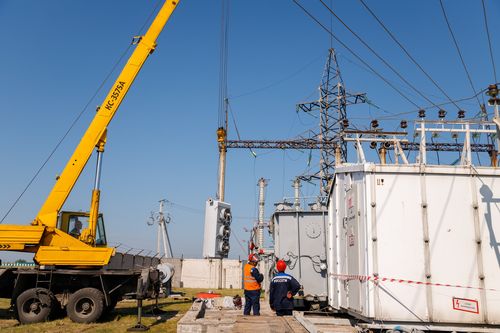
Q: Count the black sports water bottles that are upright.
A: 0